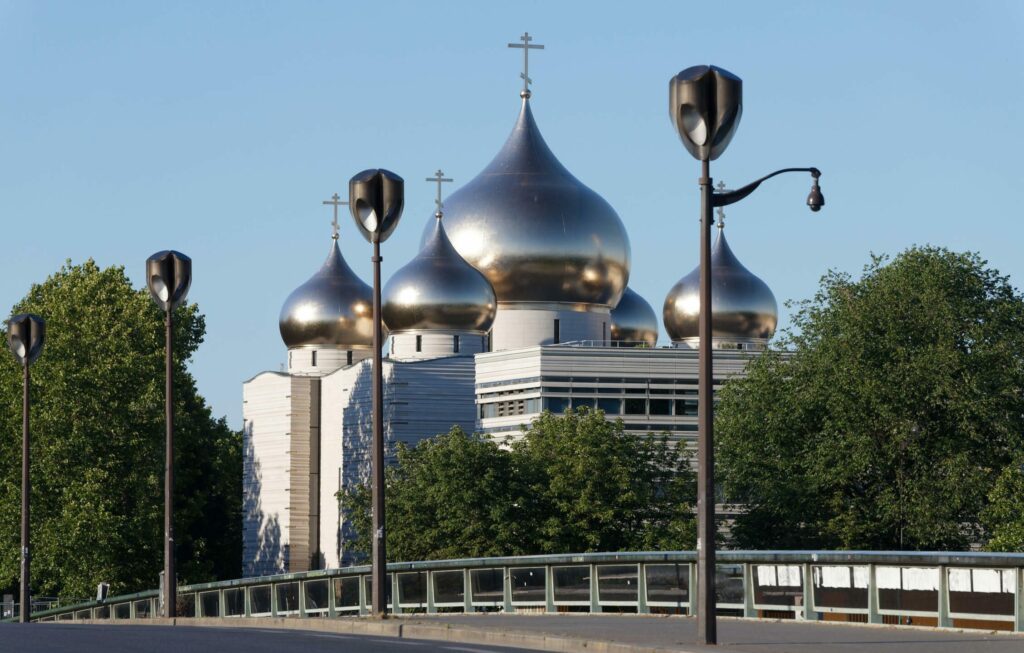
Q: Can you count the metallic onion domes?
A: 5